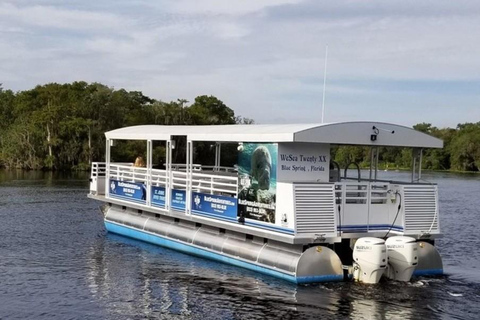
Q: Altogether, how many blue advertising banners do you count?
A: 4